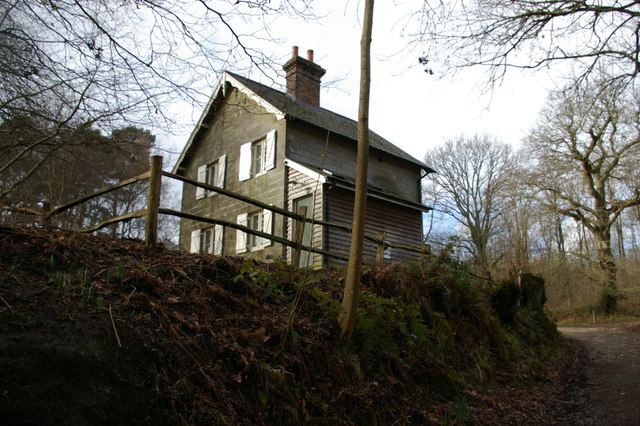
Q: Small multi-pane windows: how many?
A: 4